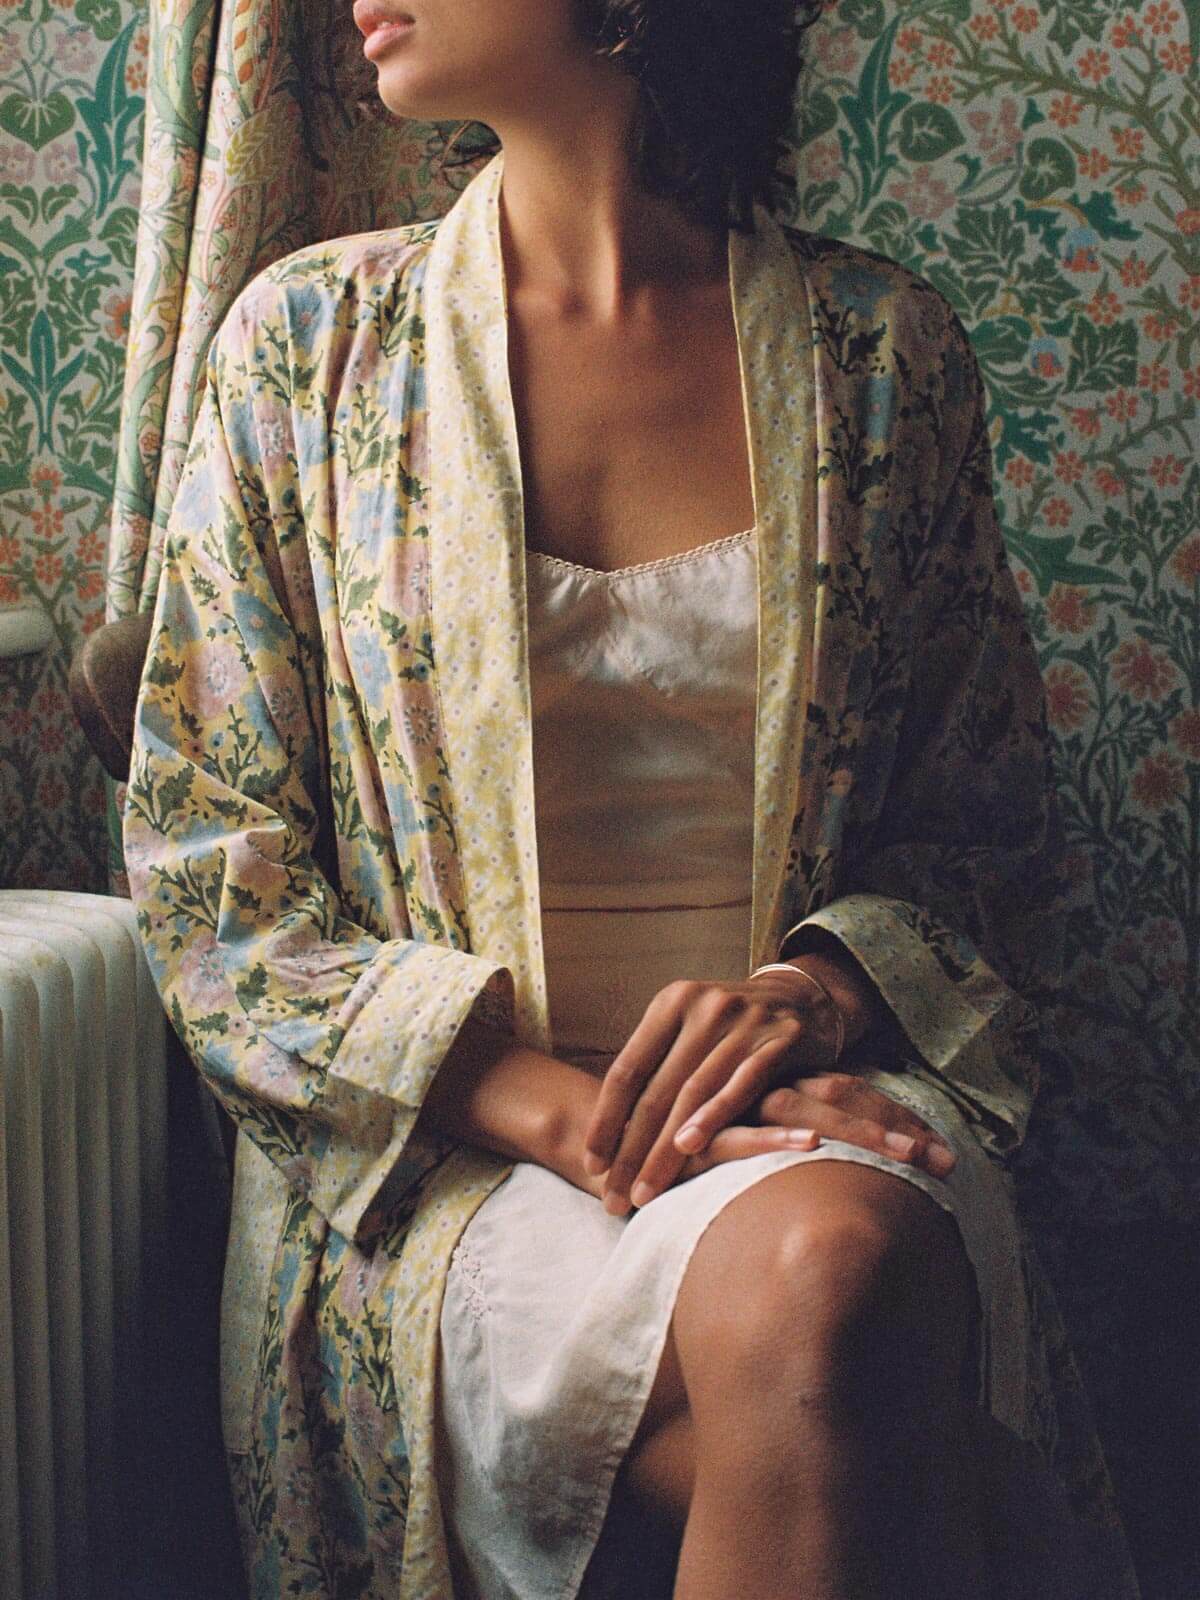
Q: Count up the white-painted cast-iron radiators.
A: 1